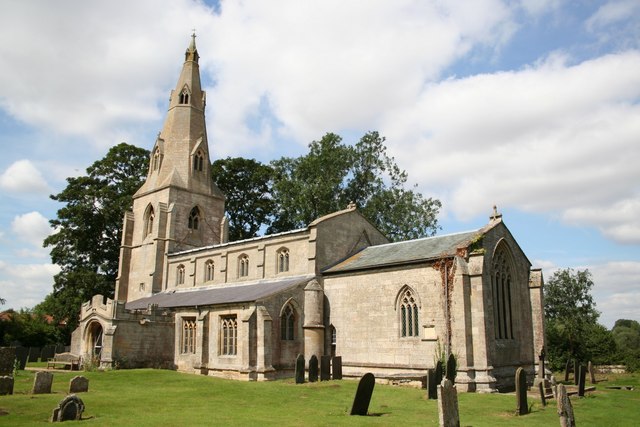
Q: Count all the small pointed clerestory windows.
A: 4